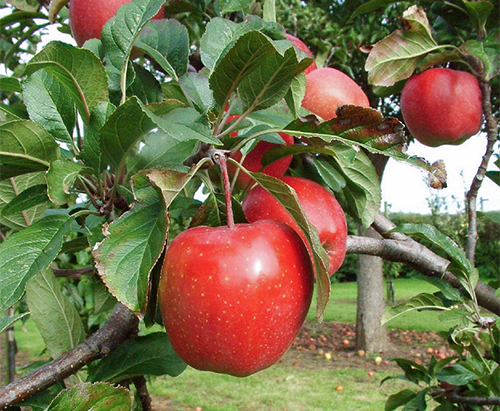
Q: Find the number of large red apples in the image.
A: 7